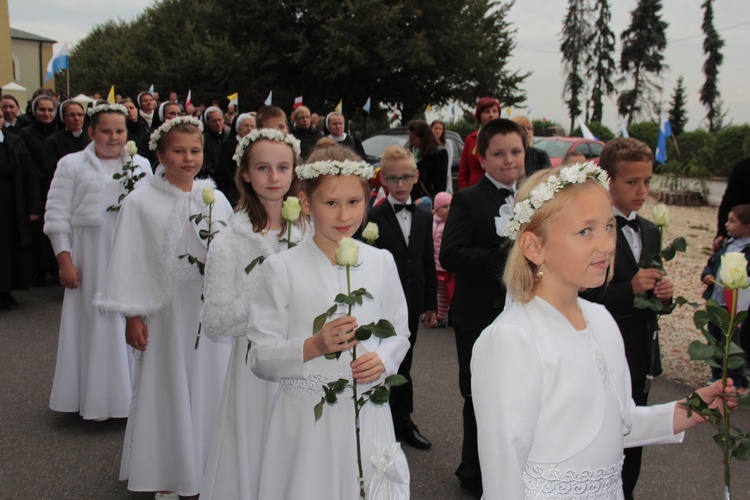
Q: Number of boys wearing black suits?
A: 3